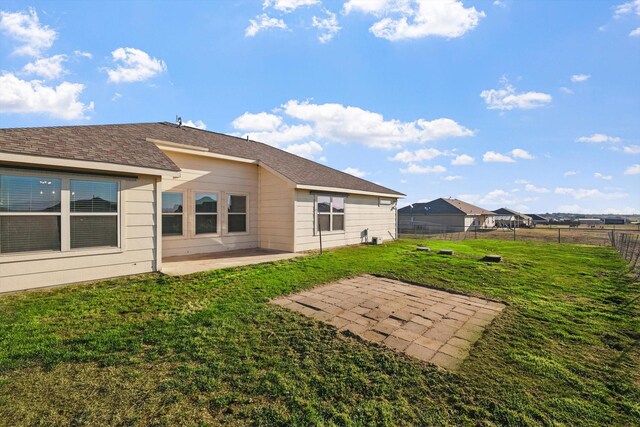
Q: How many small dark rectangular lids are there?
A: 3